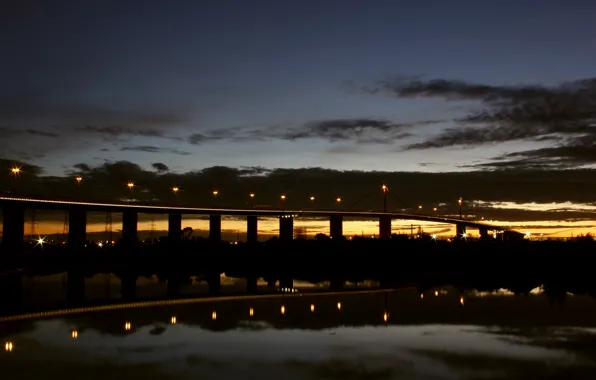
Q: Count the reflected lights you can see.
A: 13